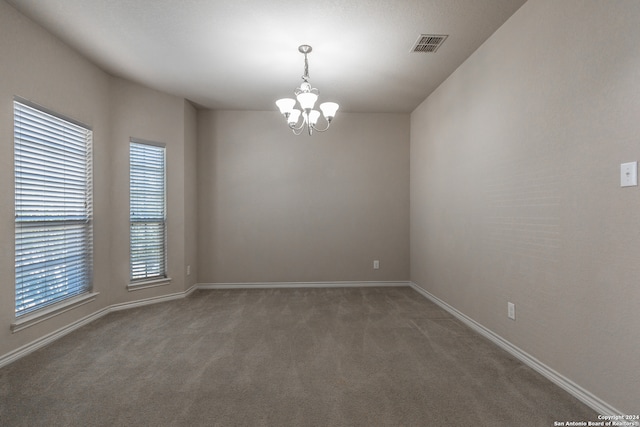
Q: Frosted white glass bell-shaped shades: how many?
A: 5